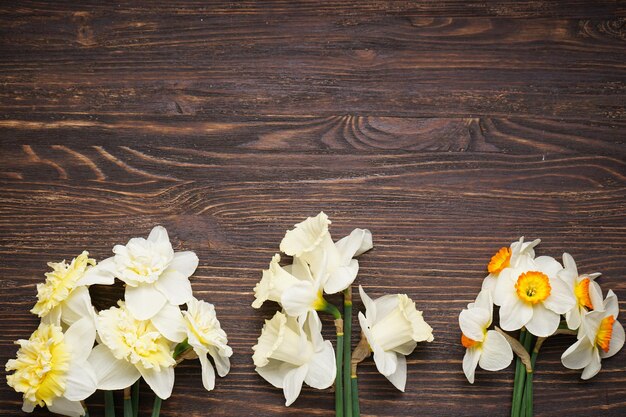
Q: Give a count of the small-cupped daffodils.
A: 5